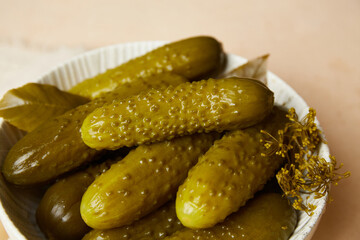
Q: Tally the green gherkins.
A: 8